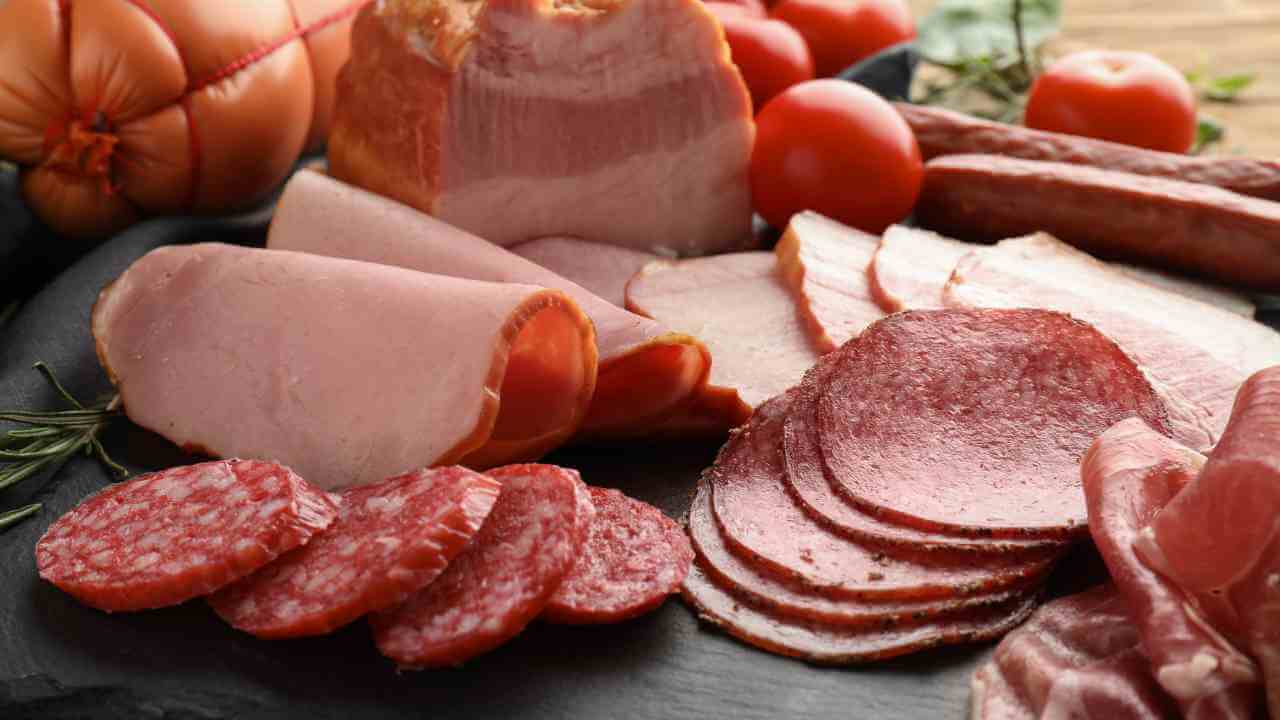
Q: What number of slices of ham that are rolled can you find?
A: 2